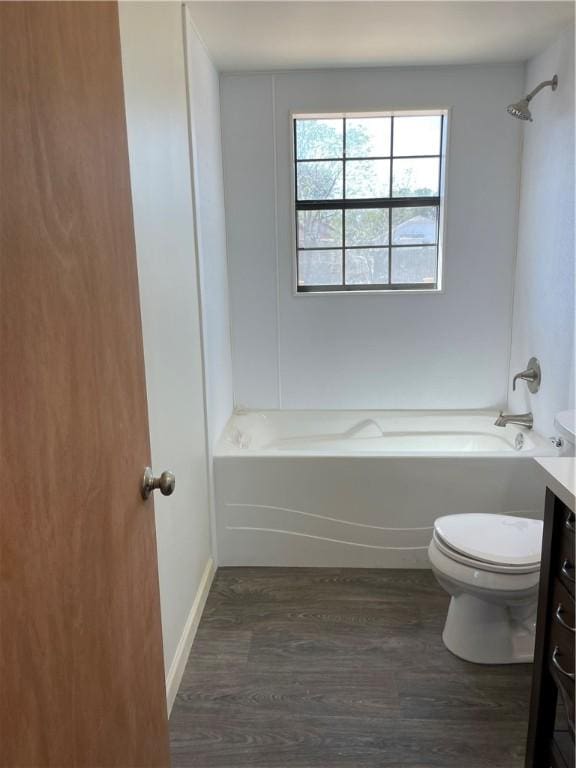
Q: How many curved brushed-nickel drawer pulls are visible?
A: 4